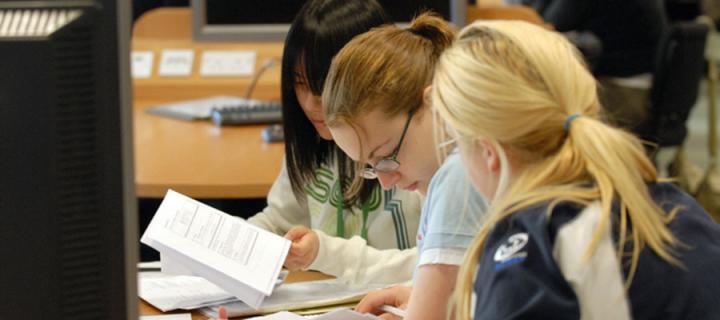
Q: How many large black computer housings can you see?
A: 1